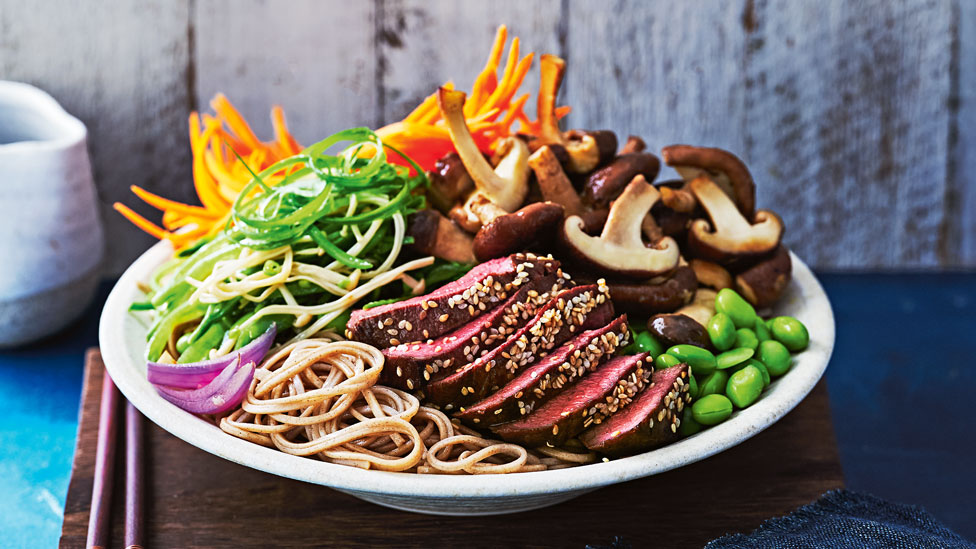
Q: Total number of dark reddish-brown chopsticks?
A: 2